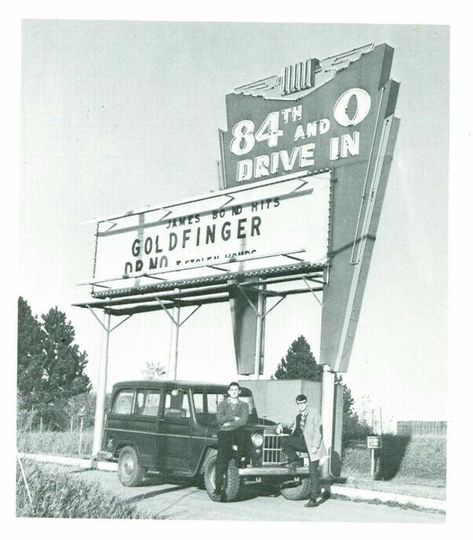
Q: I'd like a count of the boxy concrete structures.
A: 1